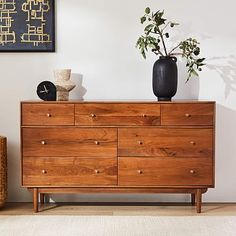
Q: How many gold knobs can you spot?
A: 12